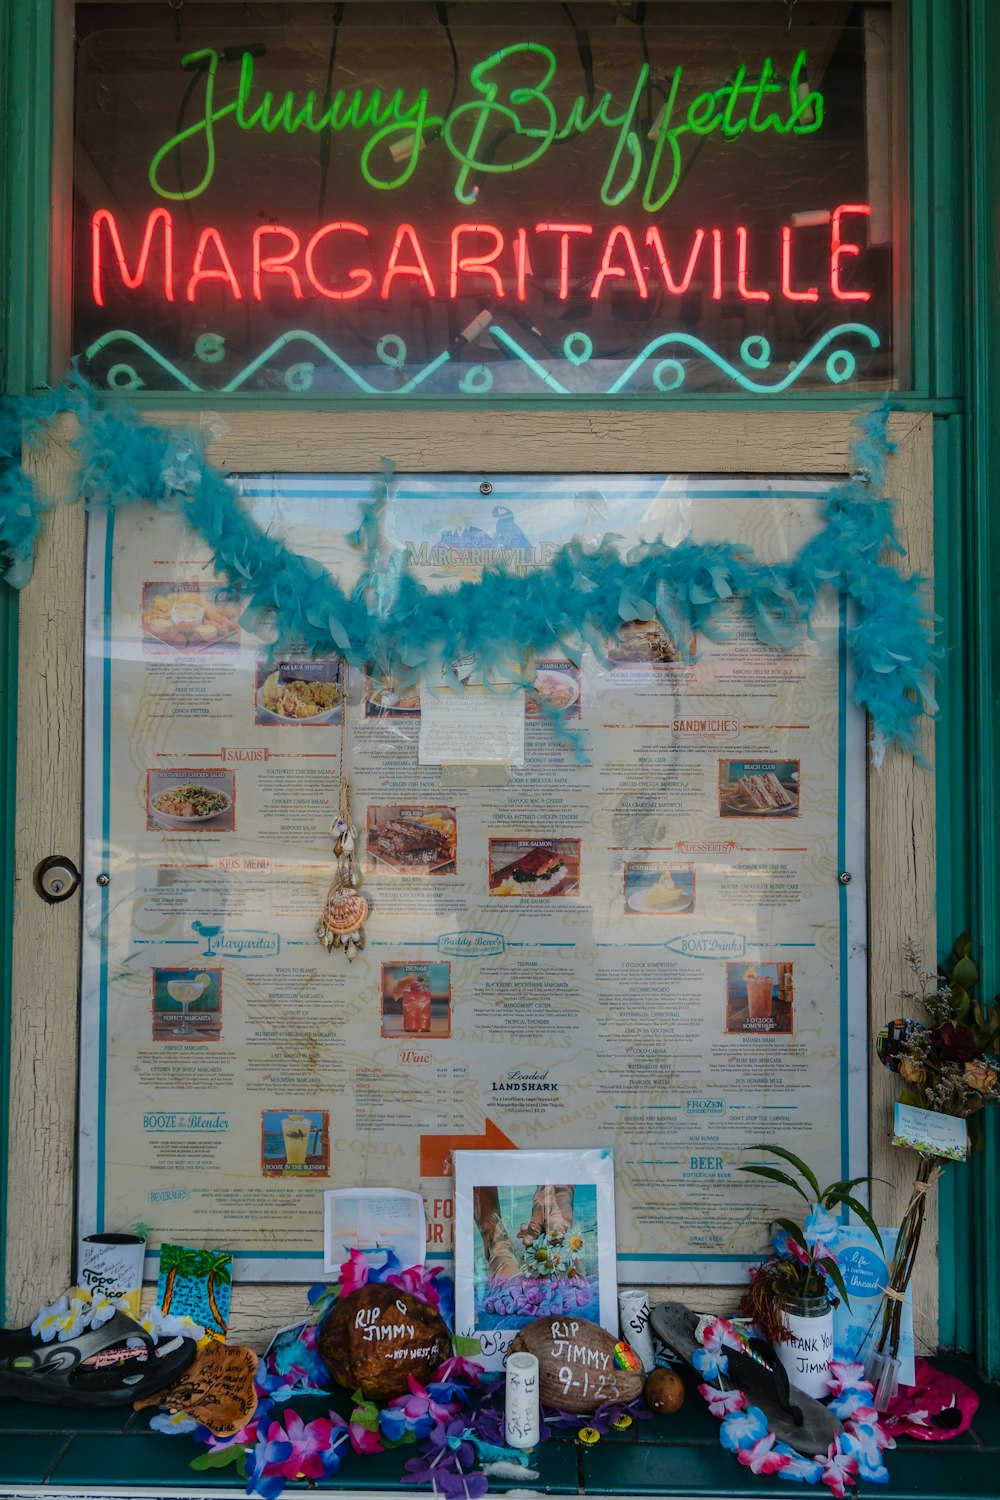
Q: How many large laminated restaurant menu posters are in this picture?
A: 1